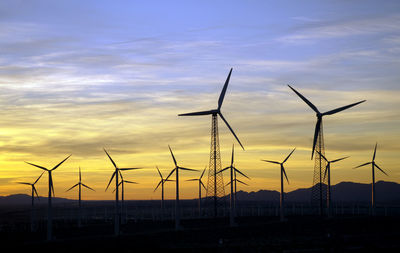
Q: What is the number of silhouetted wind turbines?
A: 15